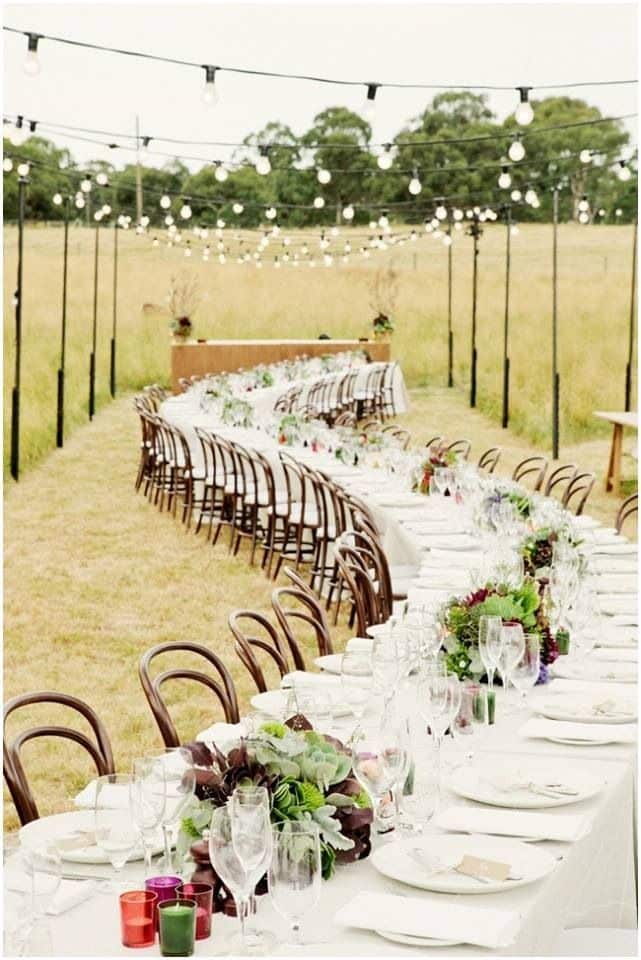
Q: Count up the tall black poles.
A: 9